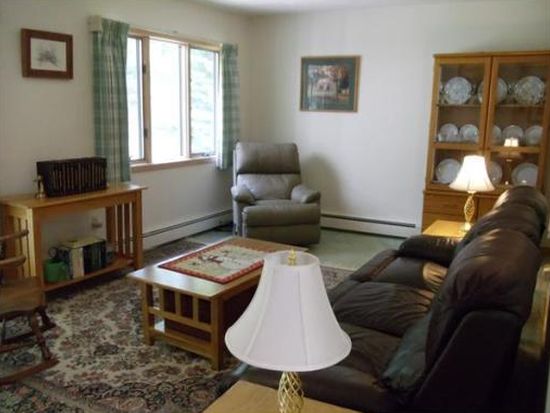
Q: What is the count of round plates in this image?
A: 11